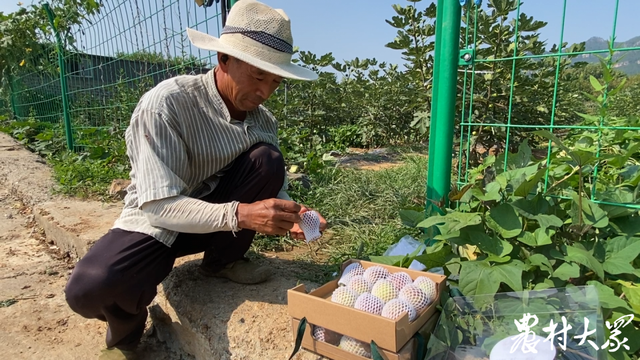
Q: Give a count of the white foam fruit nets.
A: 13